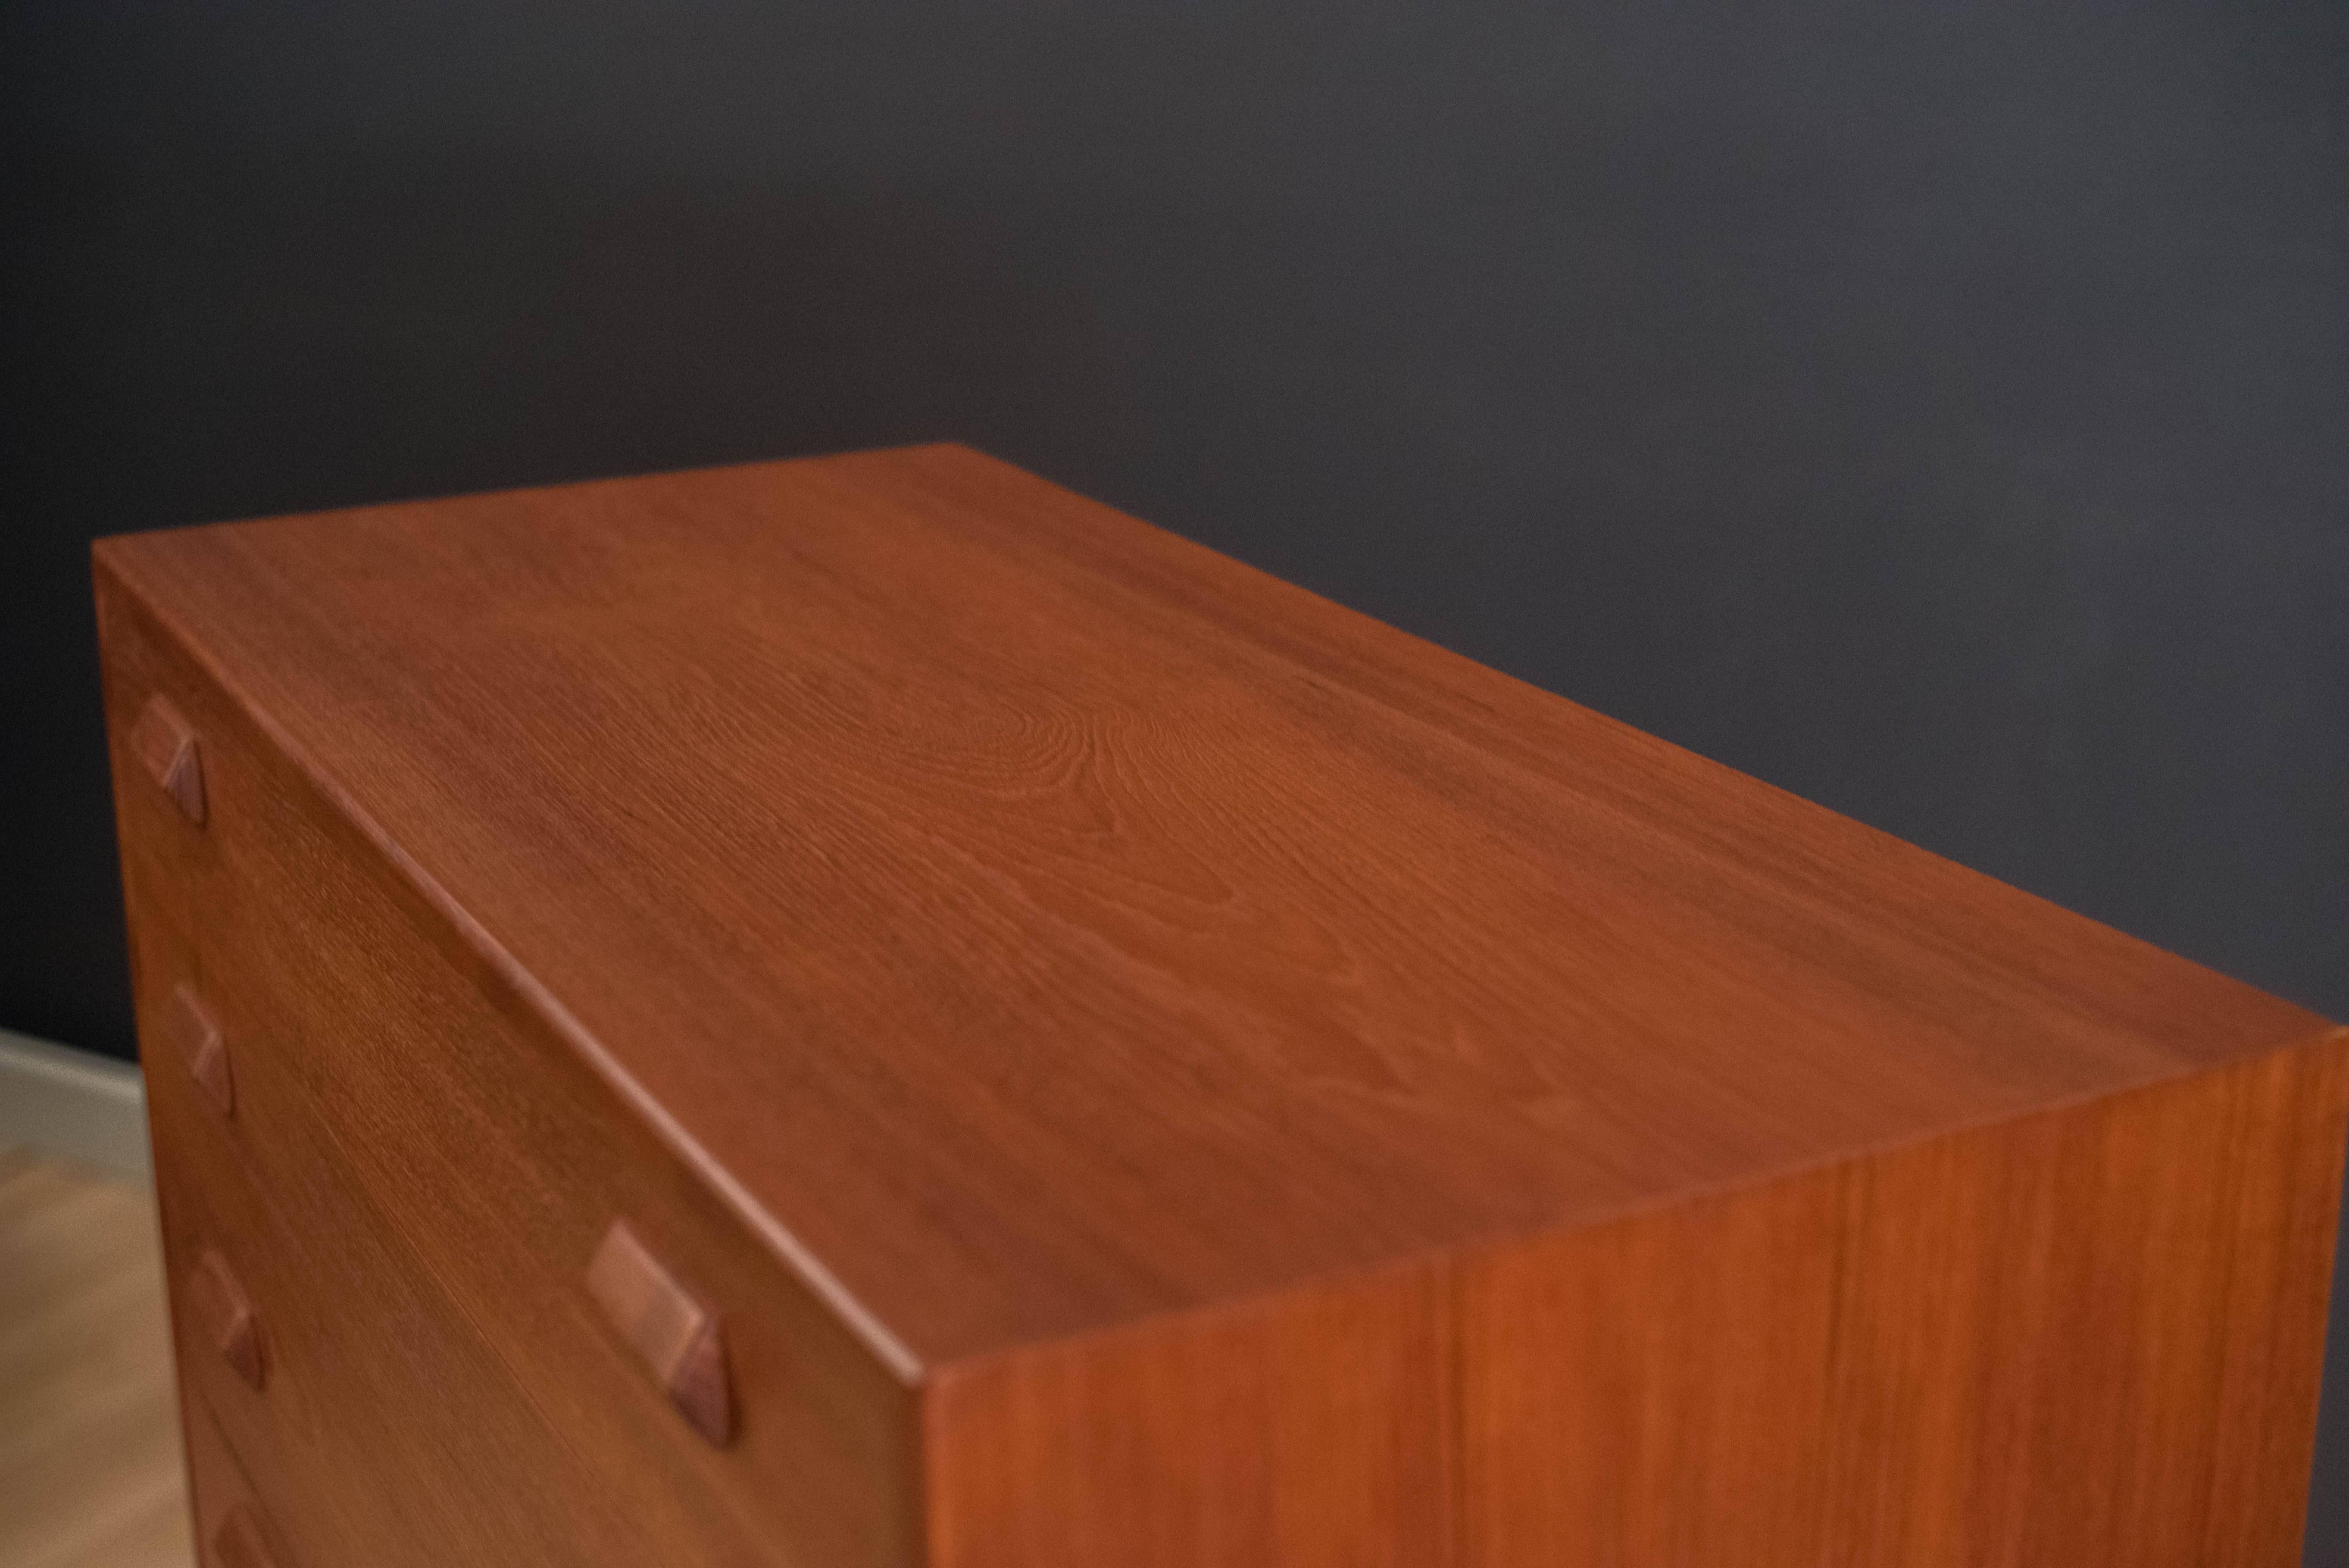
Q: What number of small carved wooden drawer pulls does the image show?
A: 5